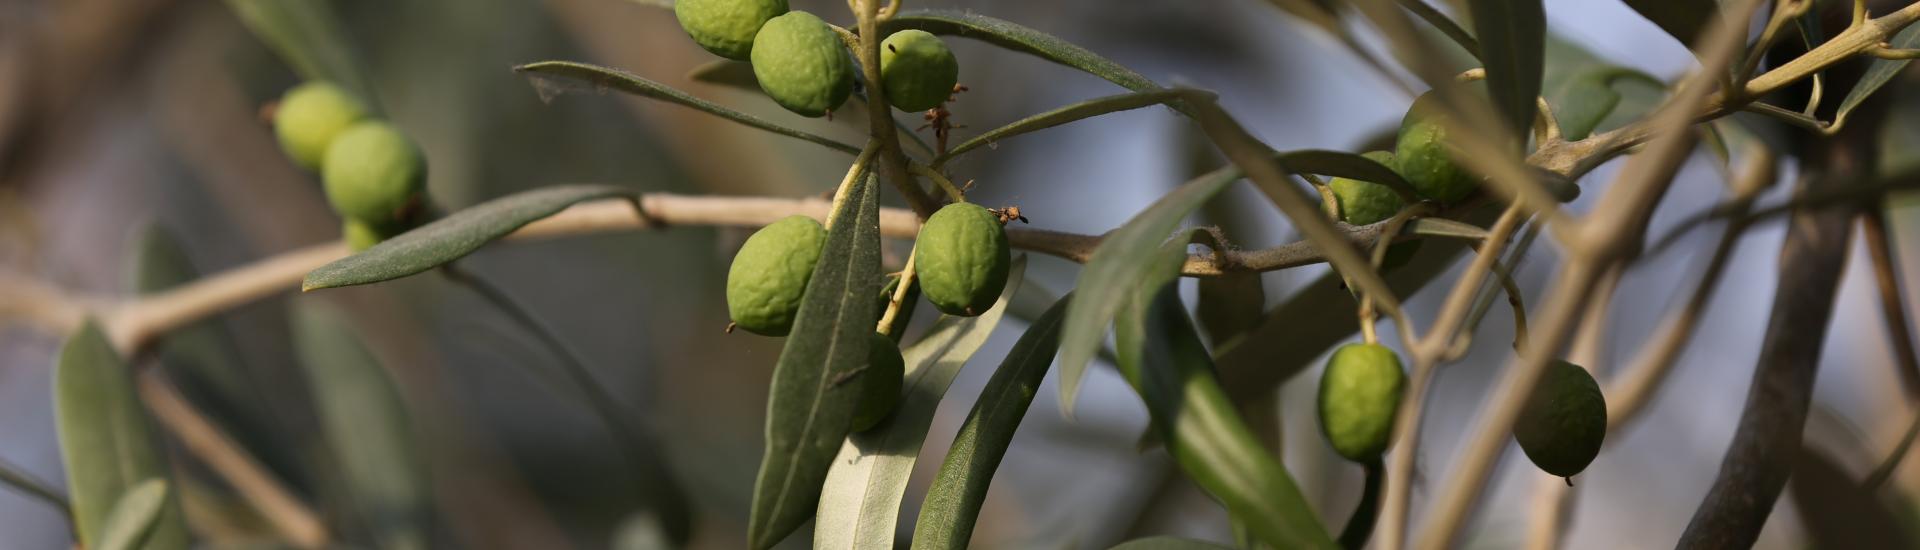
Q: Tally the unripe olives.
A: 13